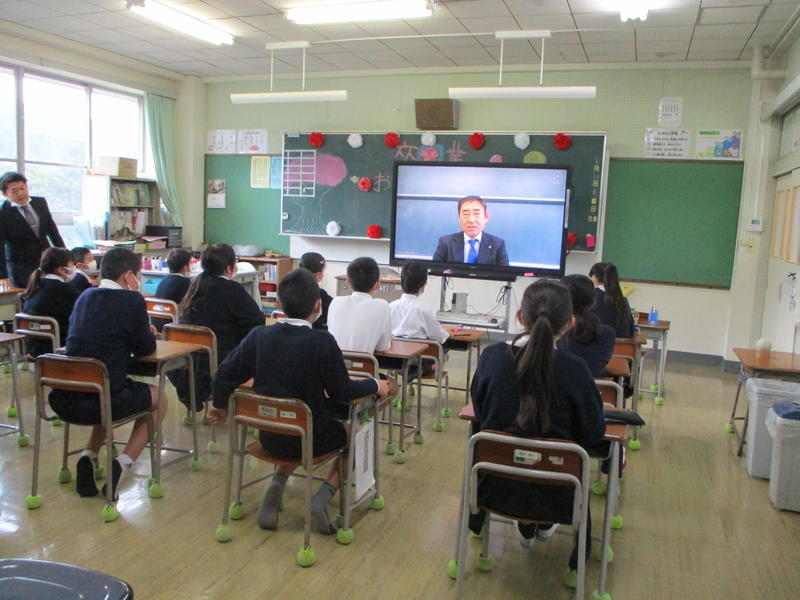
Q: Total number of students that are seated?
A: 12